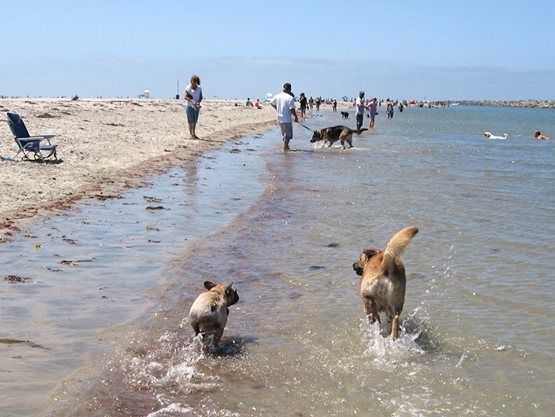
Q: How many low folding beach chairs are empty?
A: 1